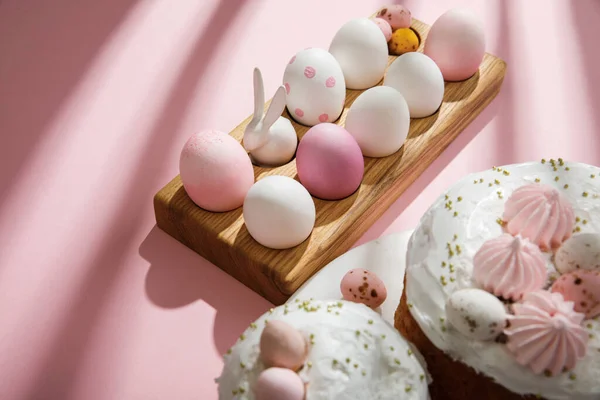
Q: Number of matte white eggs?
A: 4